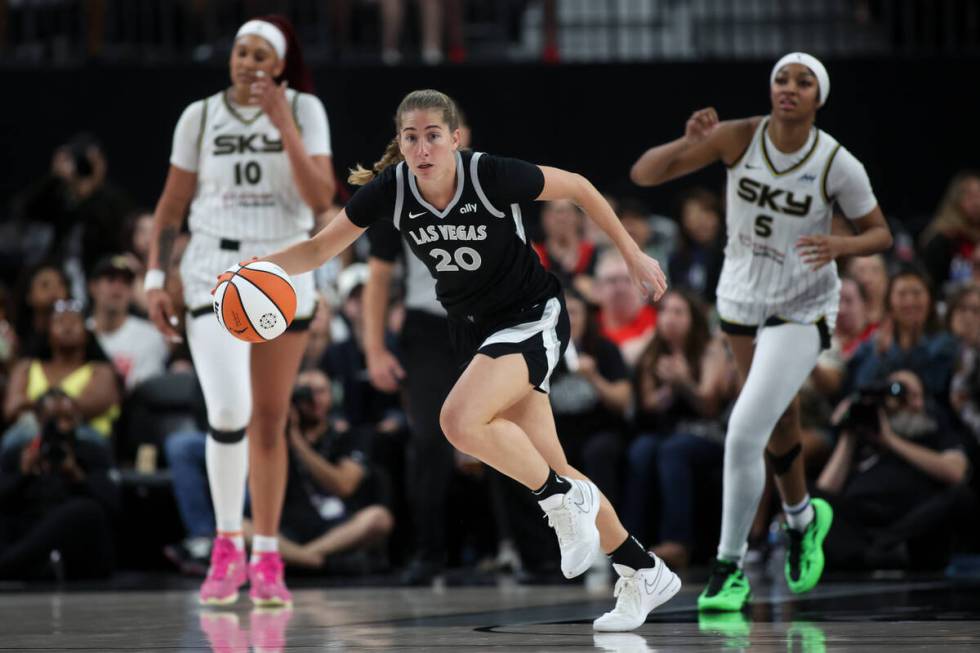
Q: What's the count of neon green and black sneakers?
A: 2